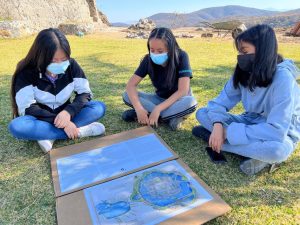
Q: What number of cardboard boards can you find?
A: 2